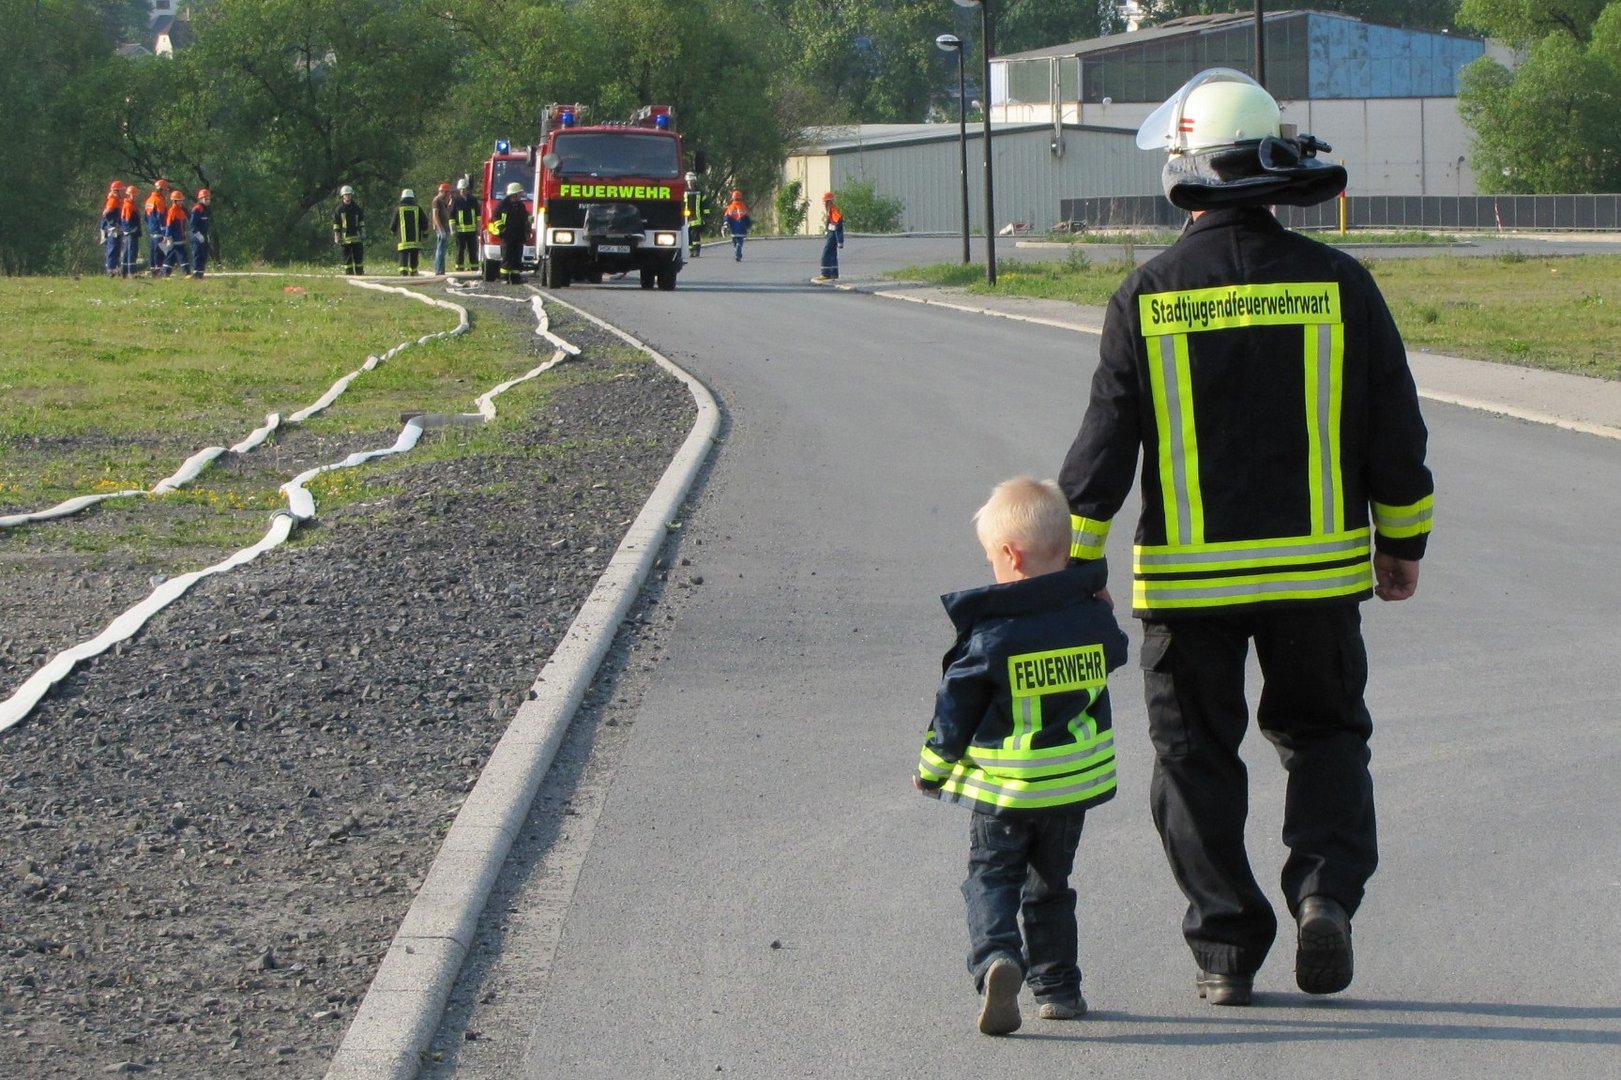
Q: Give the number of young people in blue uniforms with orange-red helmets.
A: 7